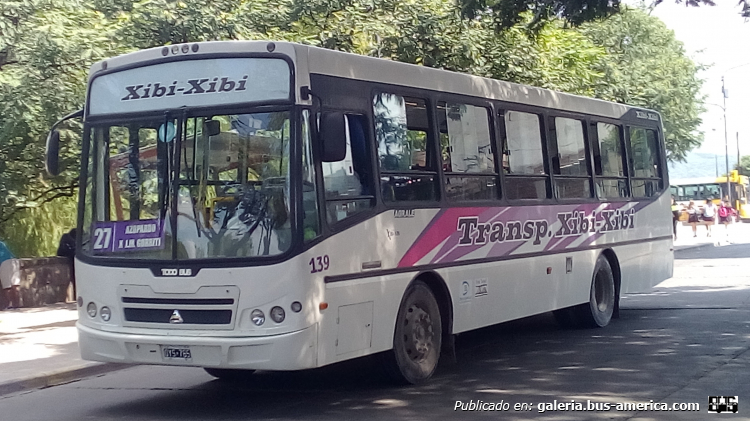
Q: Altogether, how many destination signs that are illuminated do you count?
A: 0